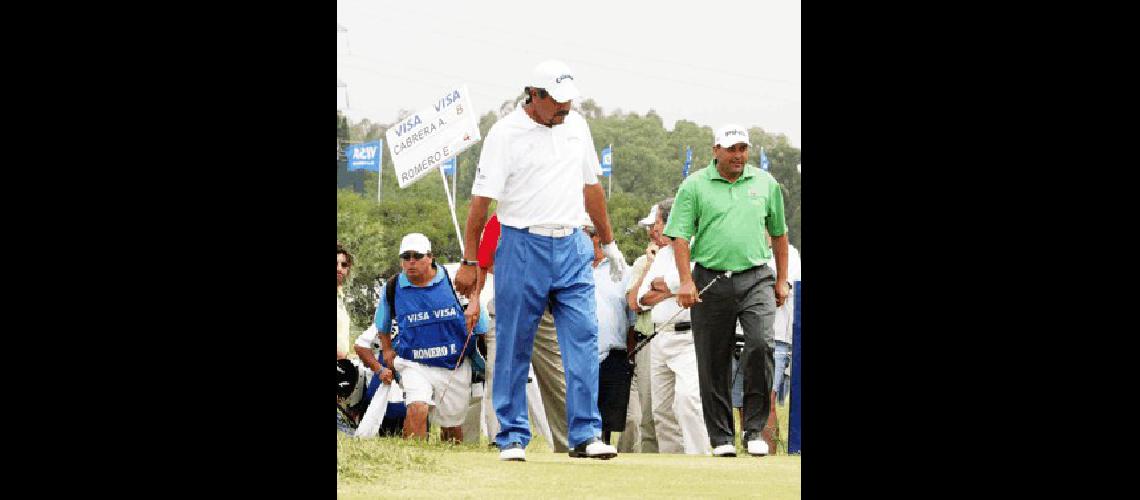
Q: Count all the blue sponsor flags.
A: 5